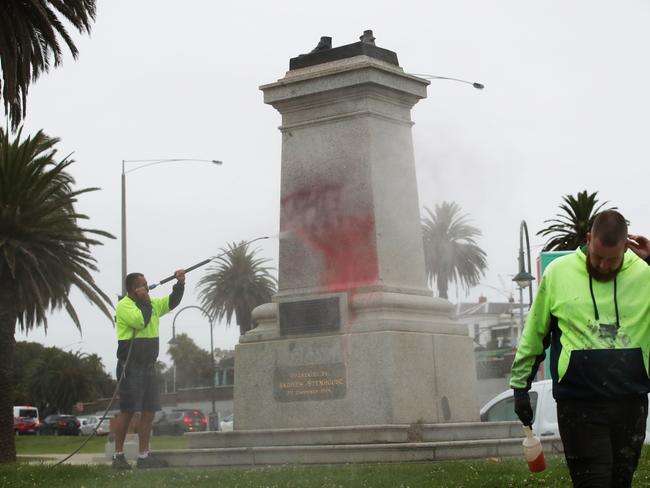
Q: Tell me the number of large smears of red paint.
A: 1